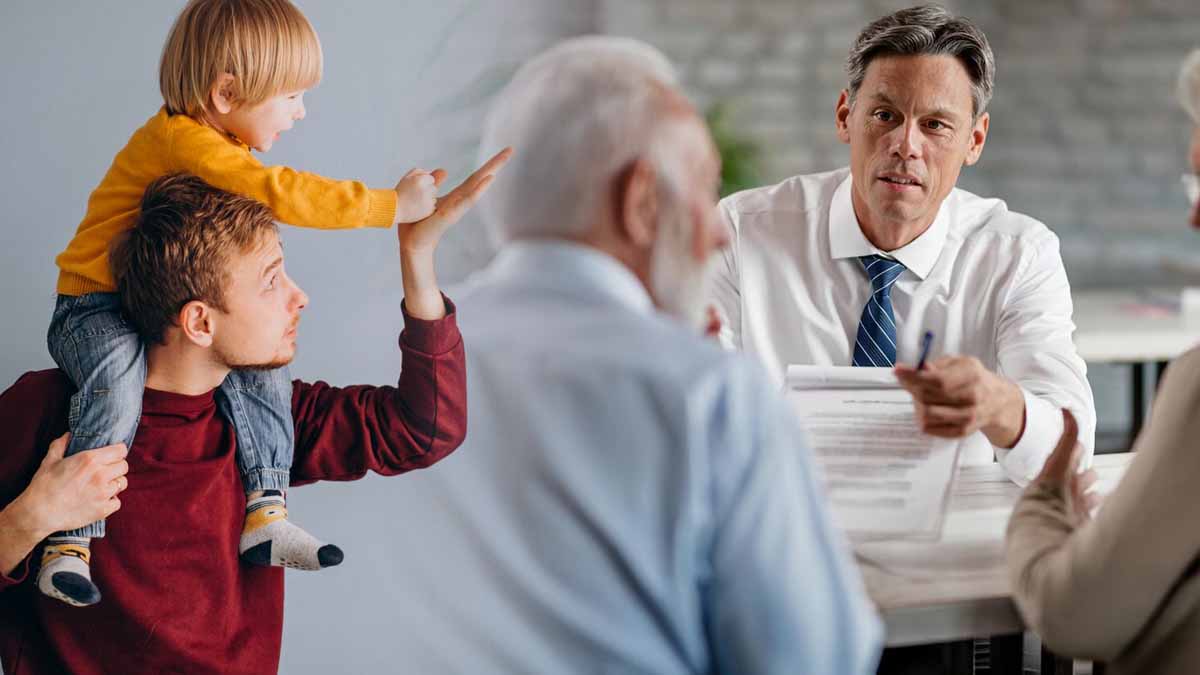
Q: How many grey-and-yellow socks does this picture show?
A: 2